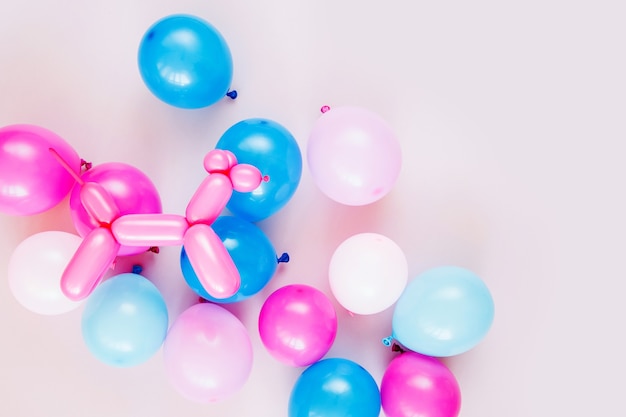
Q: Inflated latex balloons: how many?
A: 15